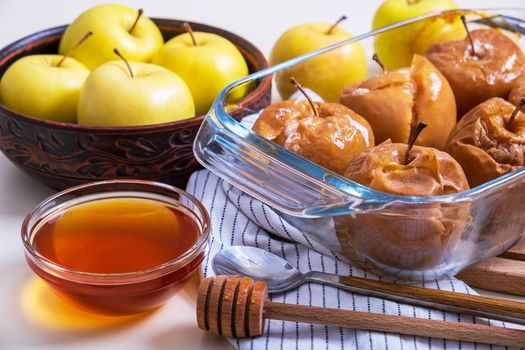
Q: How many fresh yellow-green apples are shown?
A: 6